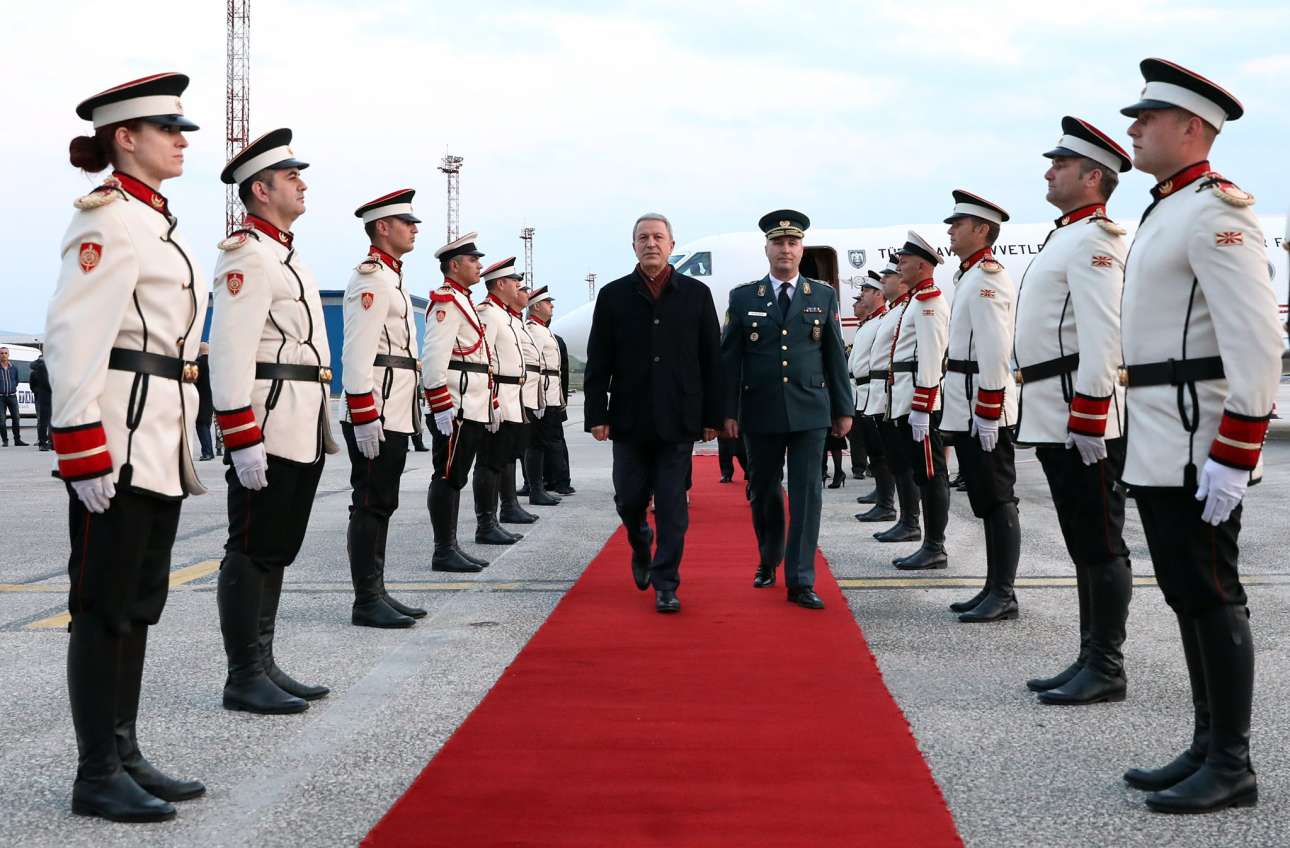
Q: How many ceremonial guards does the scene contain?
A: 14